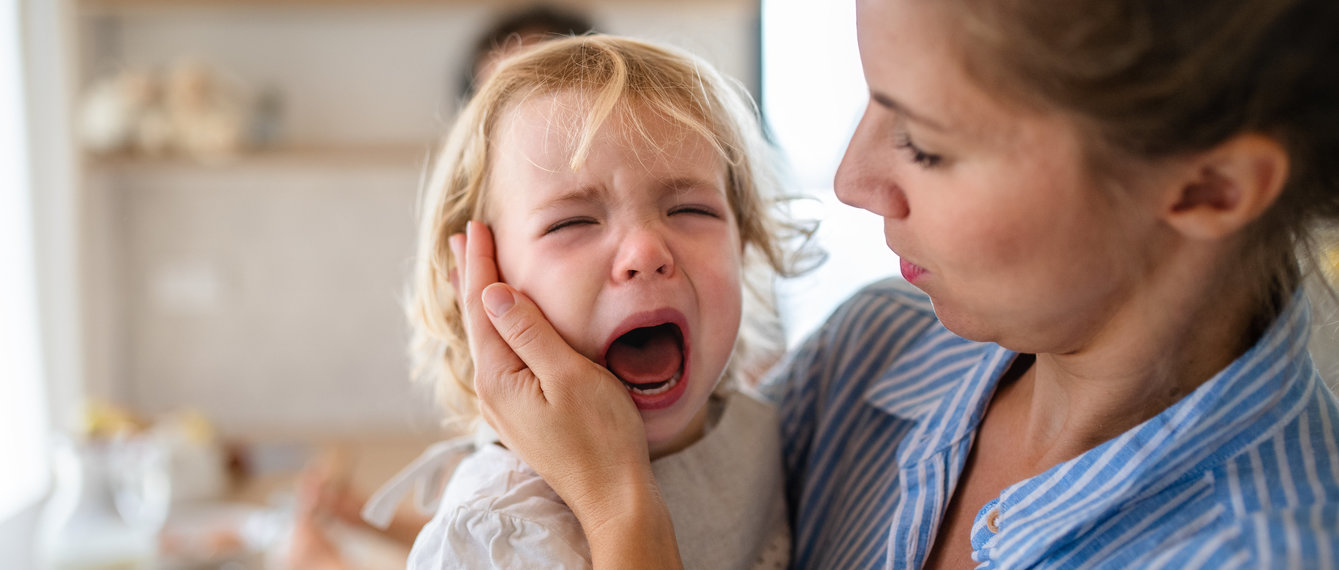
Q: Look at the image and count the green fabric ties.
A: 0